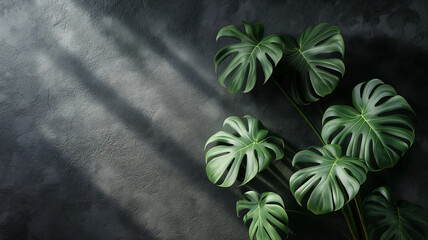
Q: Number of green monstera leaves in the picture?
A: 7